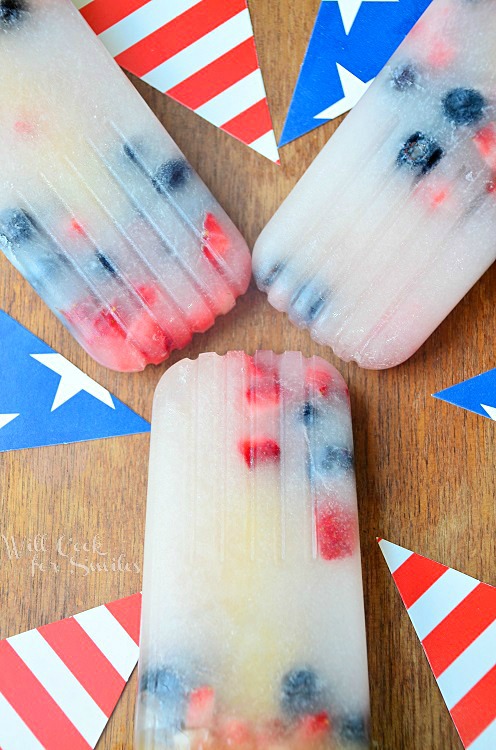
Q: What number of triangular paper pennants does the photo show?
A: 6